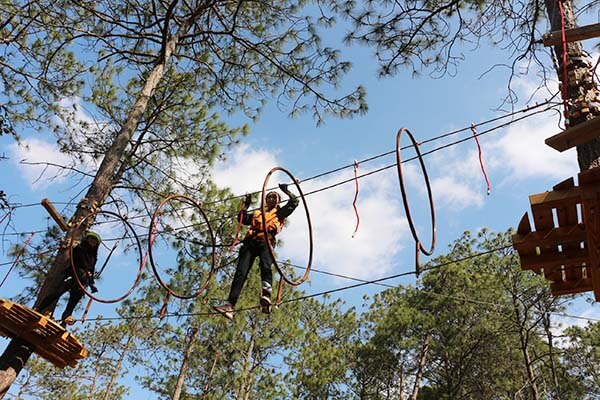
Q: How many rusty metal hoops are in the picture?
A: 4